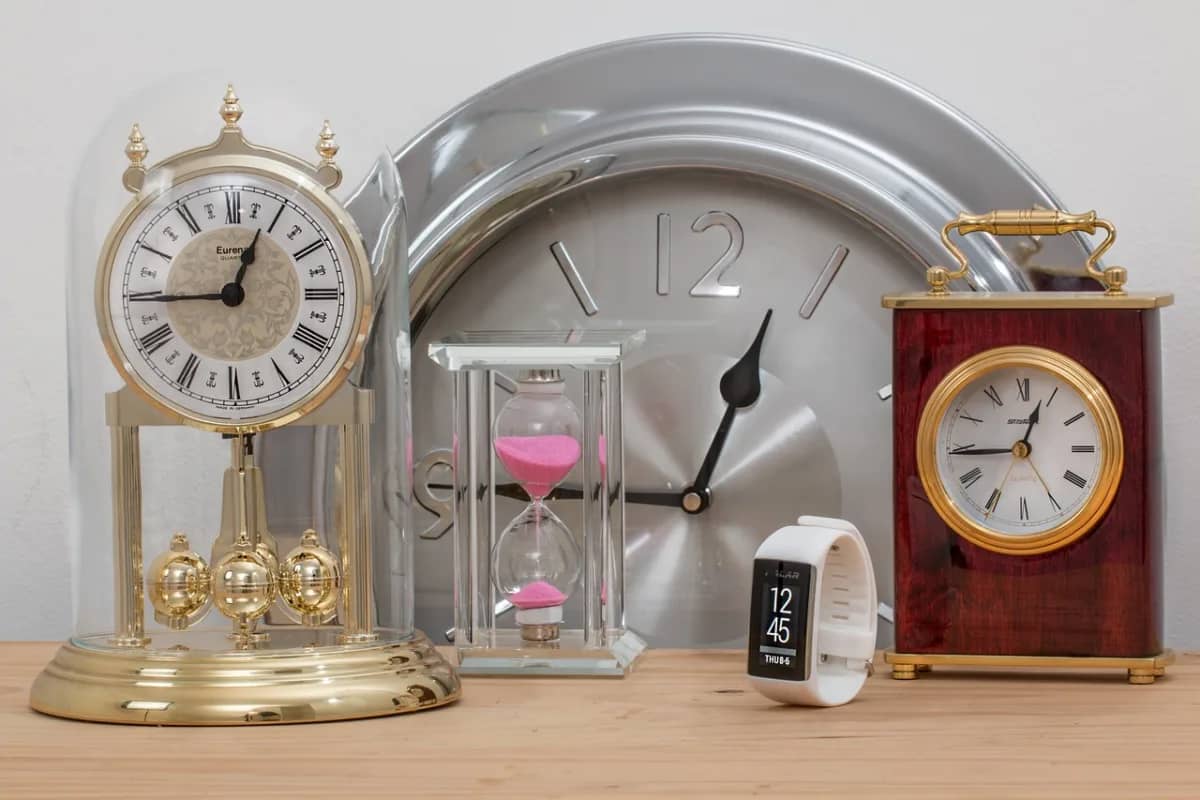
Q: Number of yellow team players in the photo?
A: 0